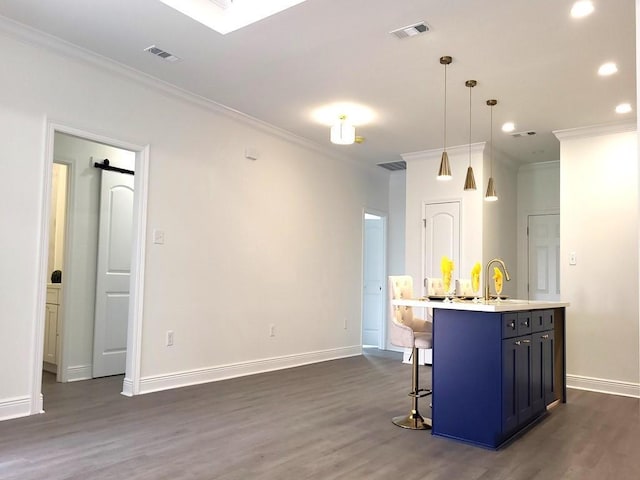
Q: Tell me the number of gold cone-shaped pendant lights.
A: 3